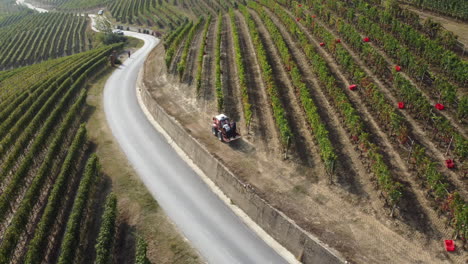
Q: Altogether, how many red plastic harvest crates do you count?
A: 12